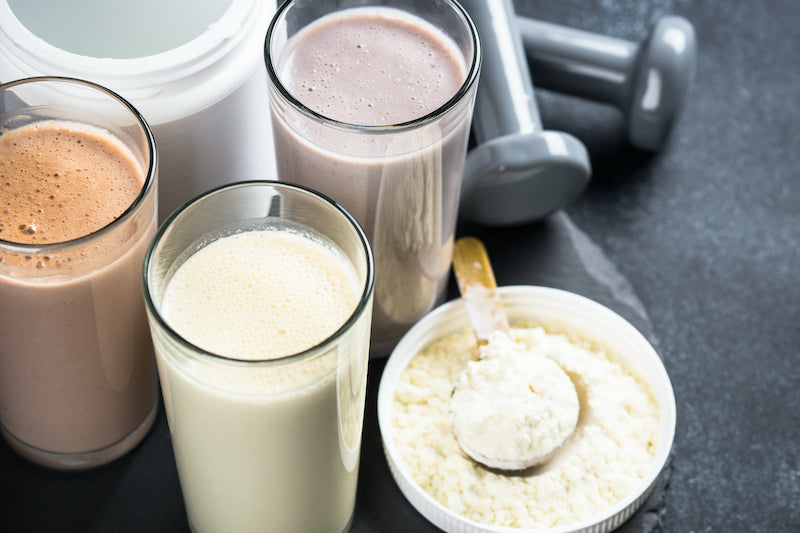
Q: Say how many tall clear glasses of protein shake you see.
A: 3